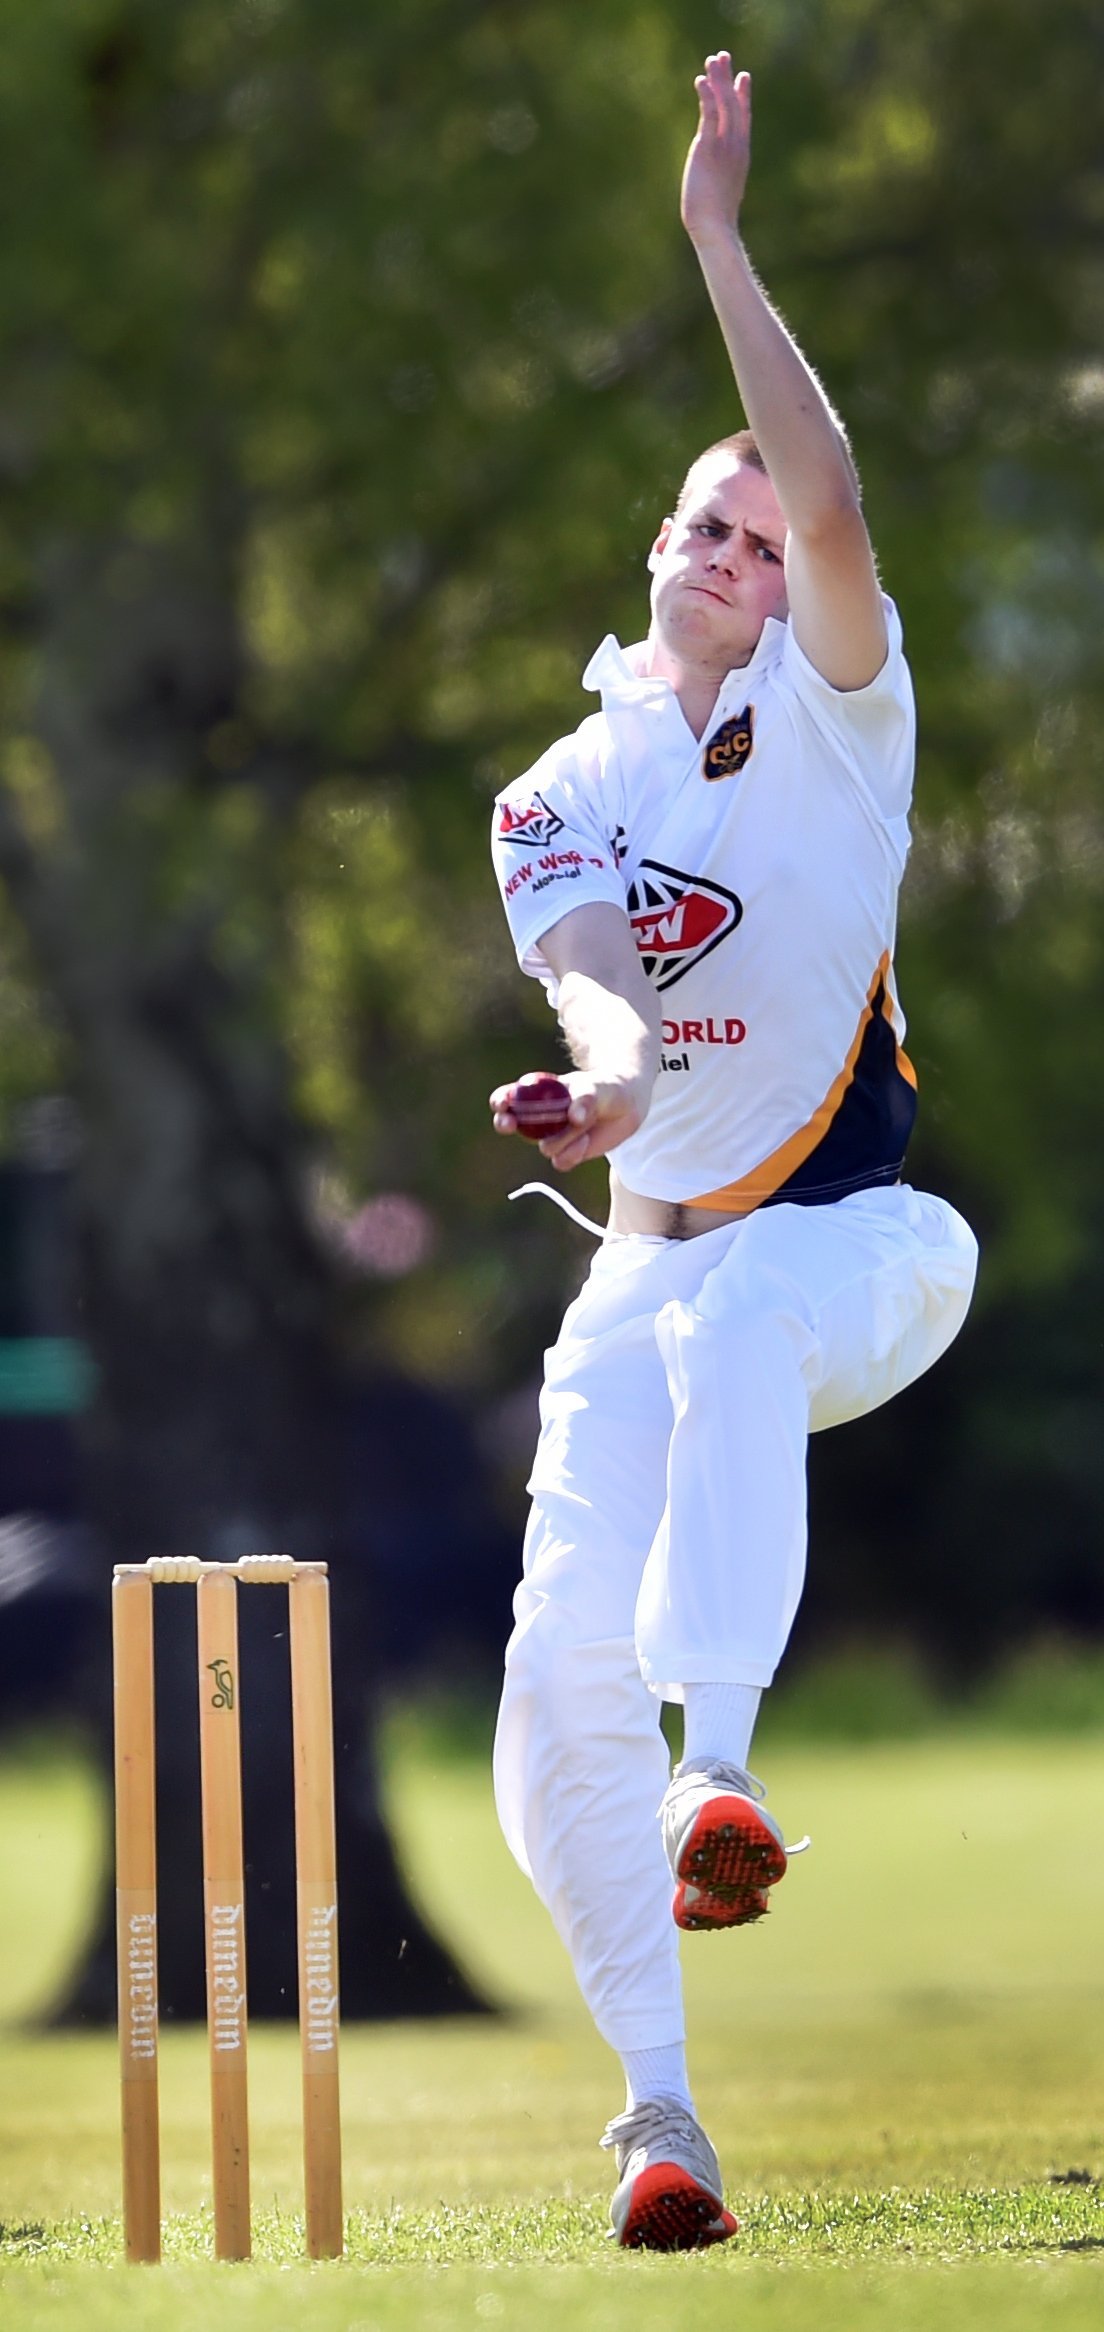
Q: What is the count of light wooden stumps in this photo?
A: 3